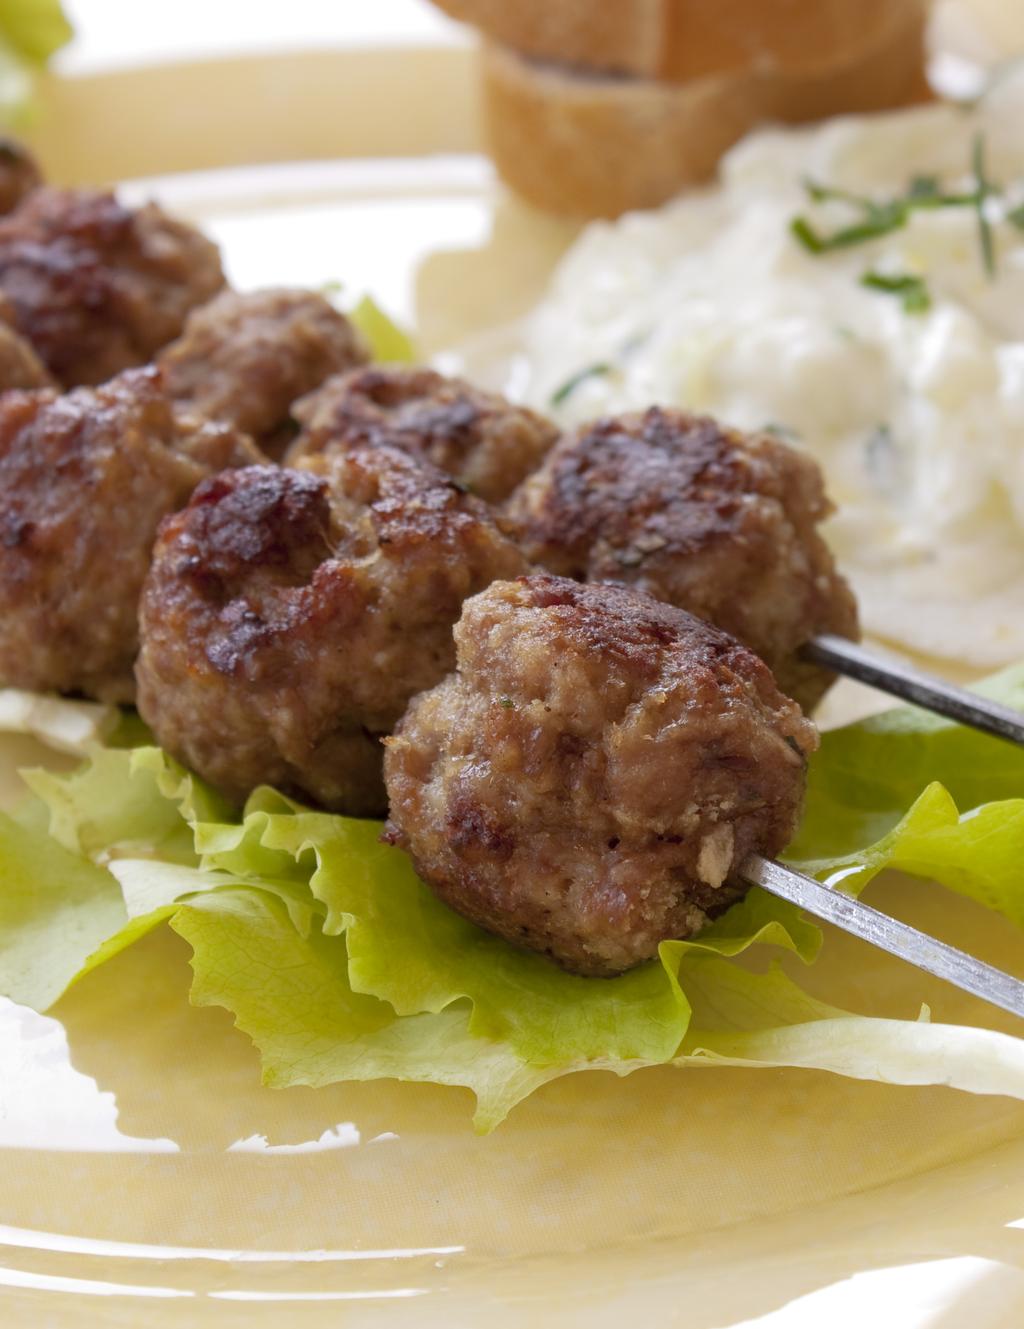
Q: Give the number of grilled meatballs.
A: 9